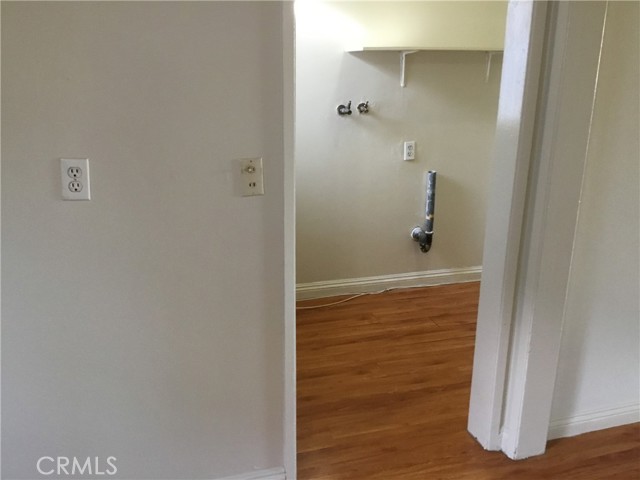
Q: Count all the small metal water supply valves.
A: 2